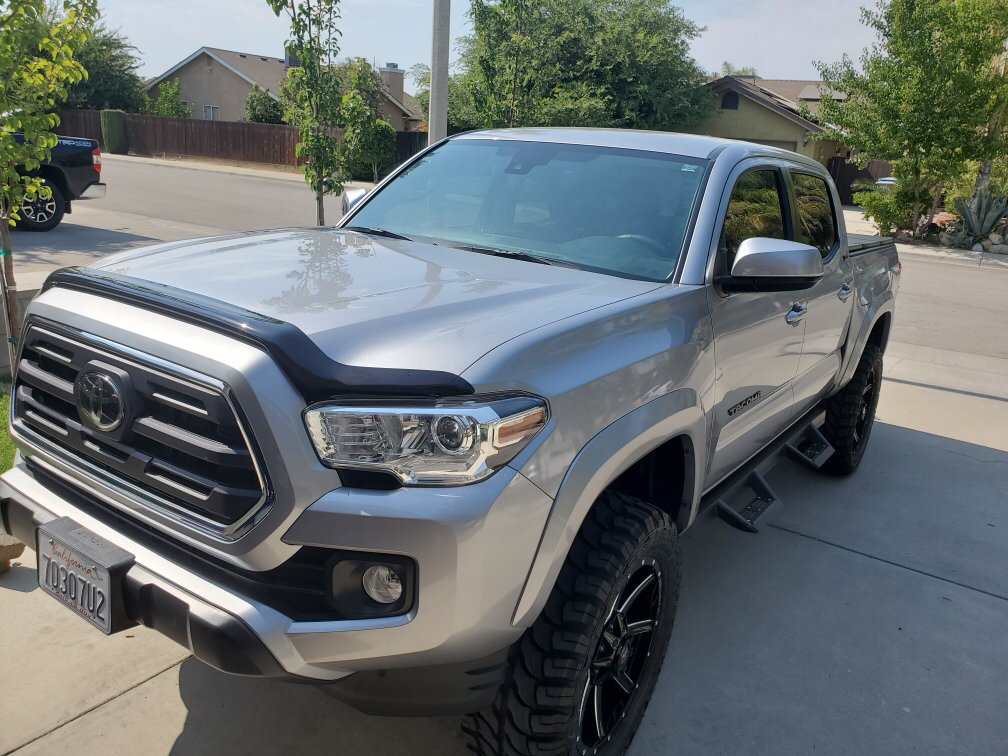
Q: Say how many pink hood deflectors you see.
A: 0